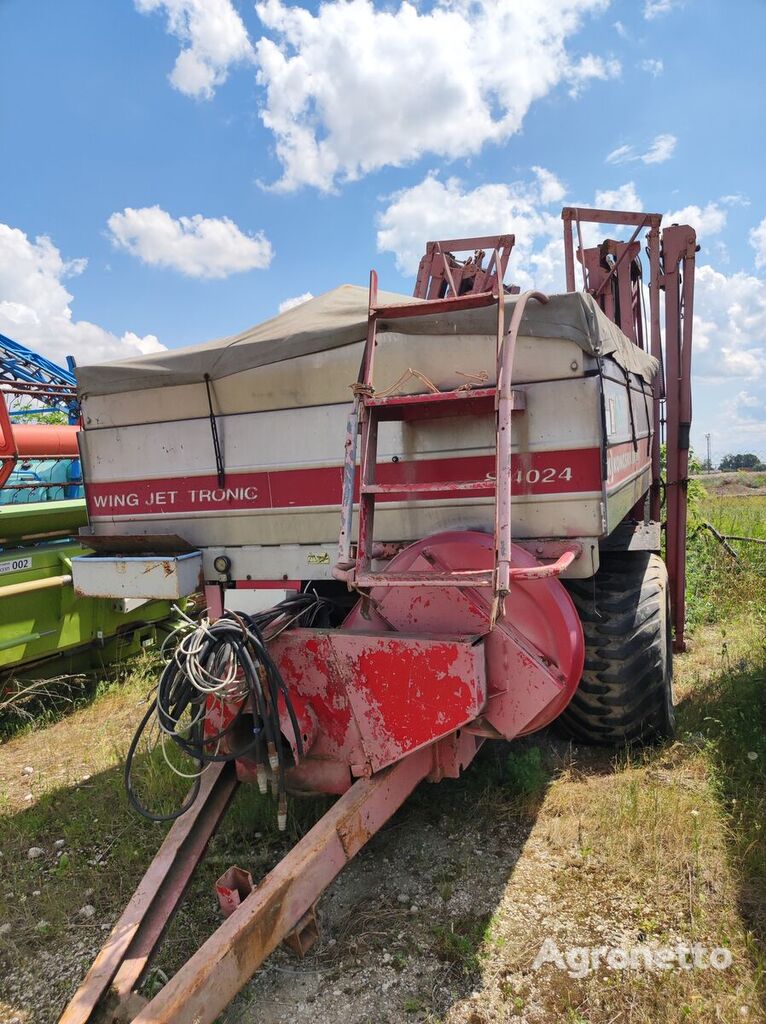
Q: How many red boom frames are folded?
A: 2